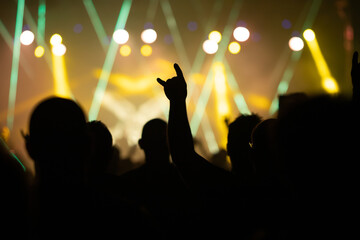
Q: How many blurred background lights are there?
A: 14